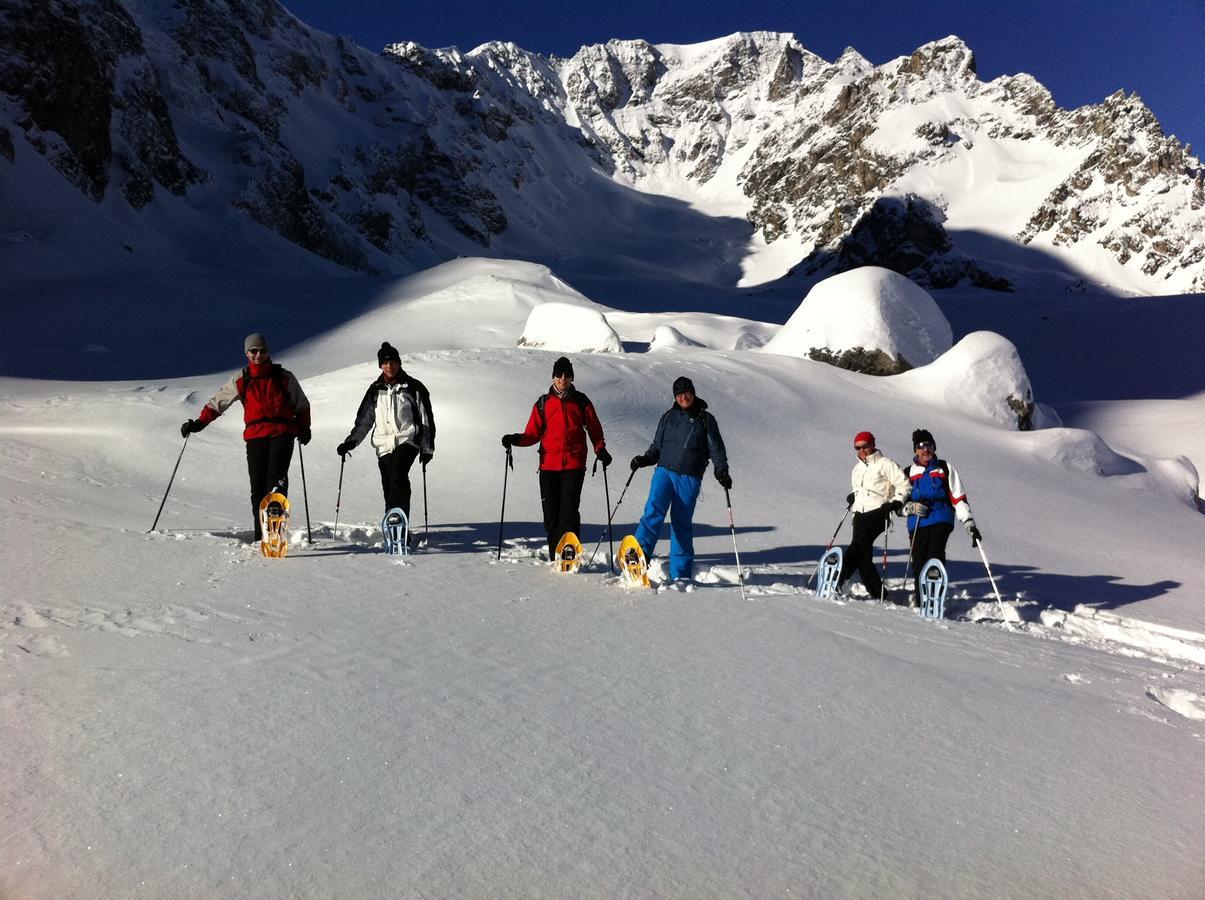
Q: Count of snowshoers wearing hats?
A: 6